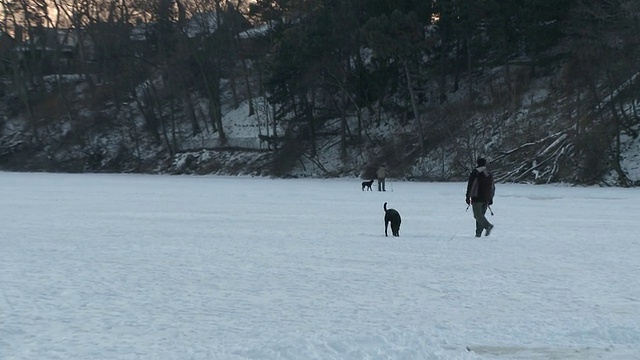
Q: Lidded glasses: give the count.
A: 0